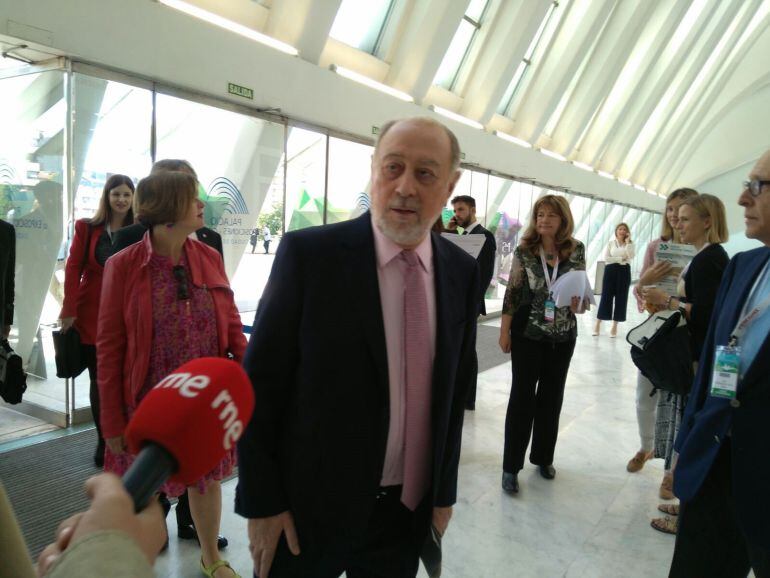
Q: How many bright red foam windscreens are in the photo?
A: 1